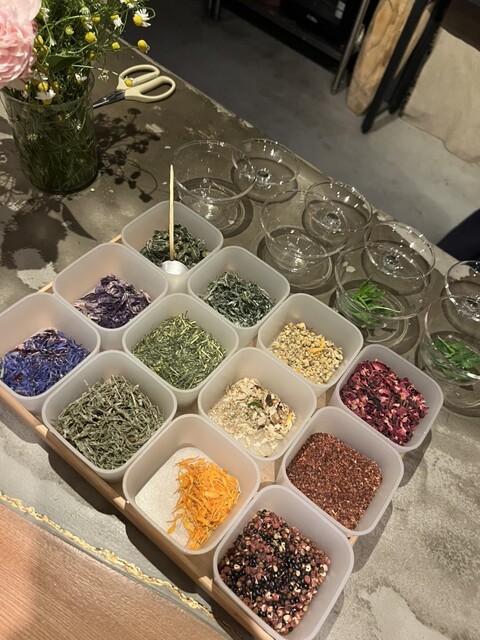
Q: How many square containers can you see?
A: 12